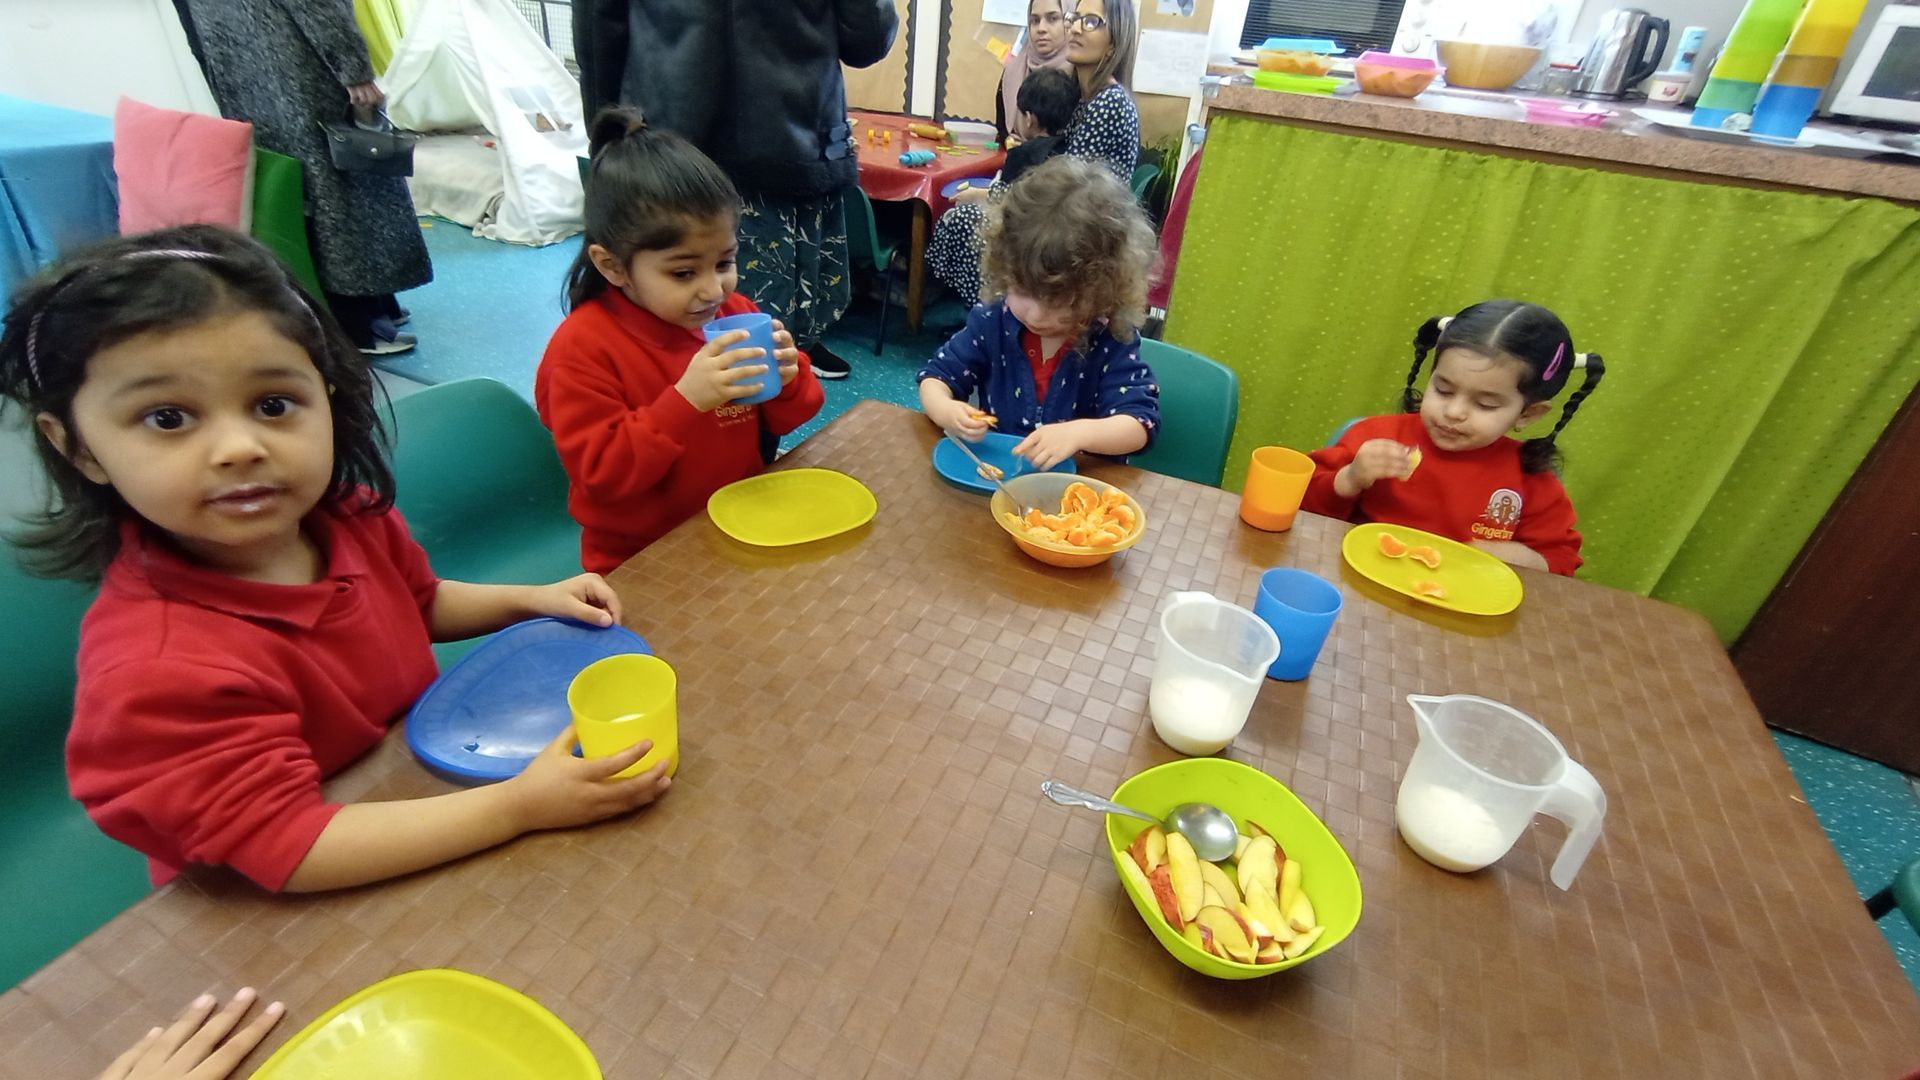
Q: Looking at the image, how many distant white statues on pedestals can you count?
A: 0